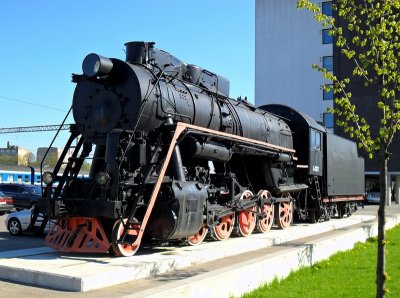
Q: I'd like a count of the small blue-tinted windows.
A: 5